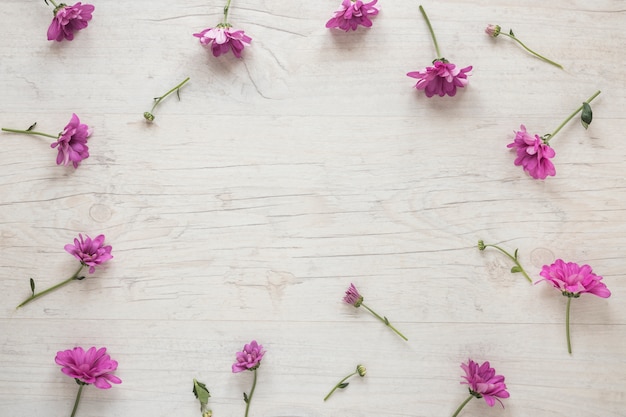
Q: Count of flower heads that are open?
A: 11